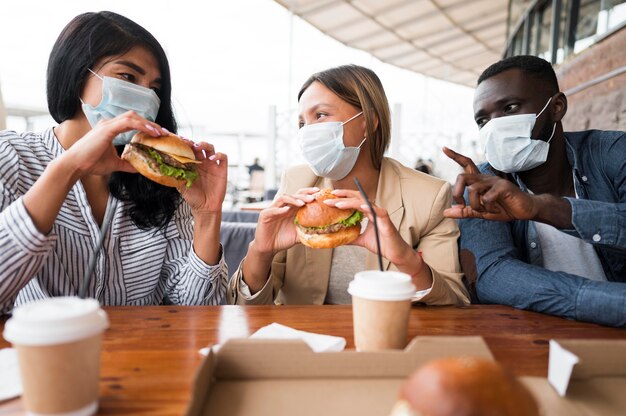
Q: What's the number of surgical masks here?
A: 3